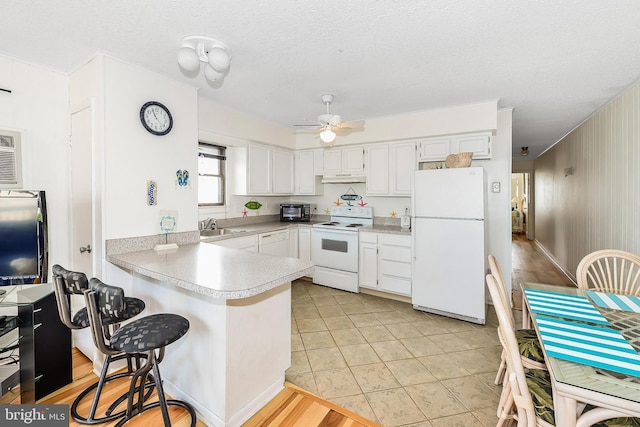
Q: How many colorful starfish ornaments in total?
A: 7